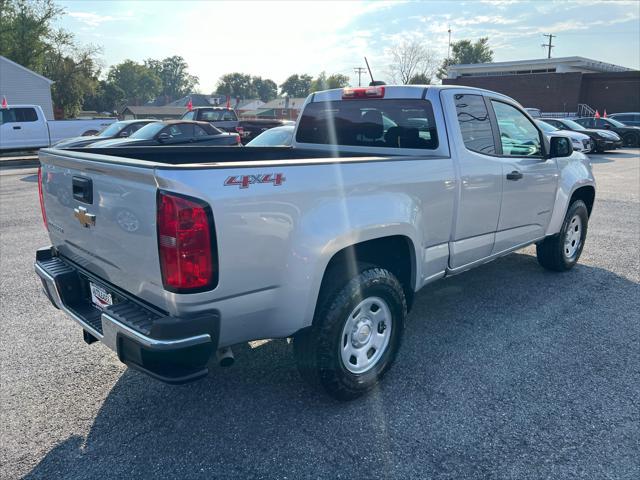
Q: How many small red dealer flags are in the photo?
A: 5